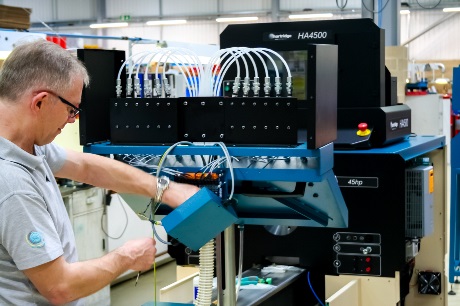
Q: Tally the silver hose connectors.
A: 12